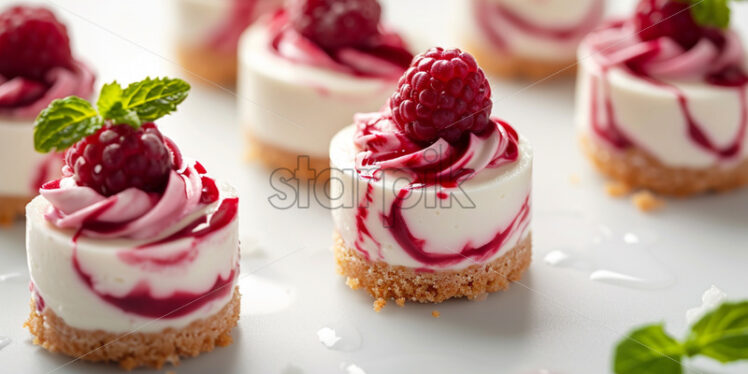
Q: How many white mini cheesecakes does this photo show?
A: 7